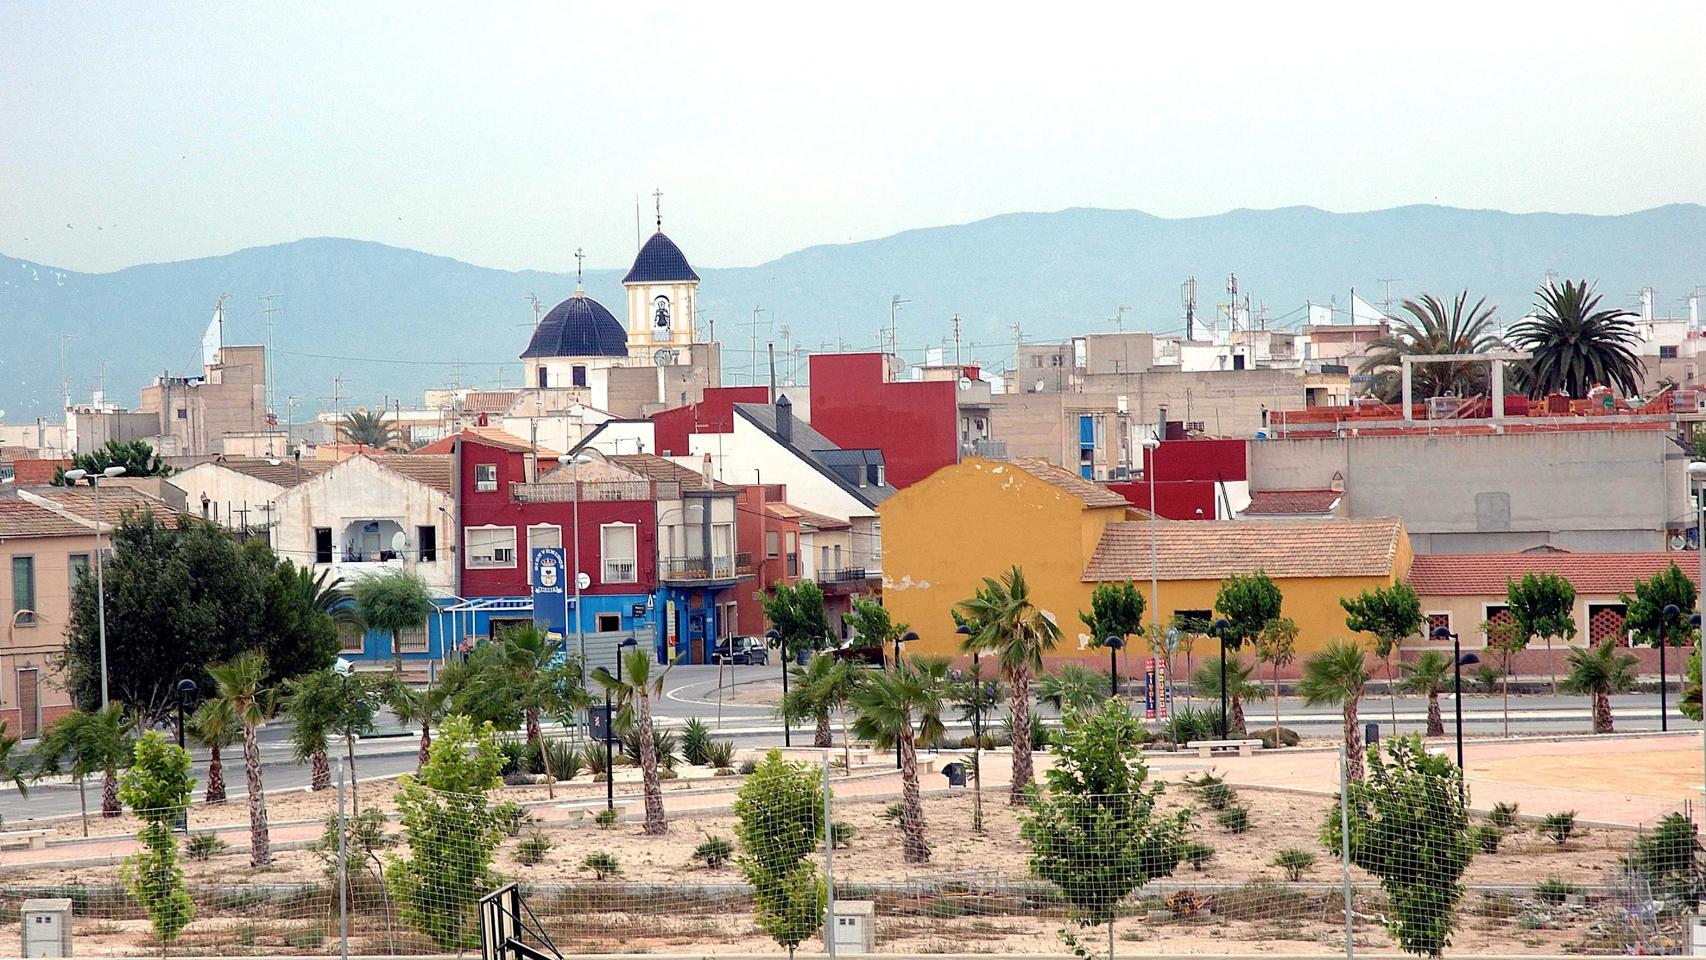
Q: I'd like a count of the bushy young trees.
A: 5